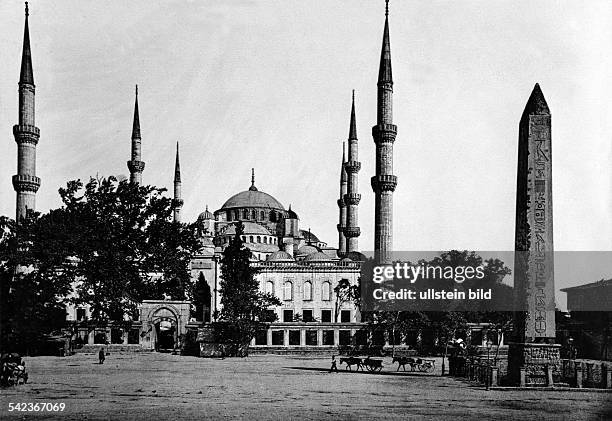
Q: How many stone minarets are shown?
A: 6